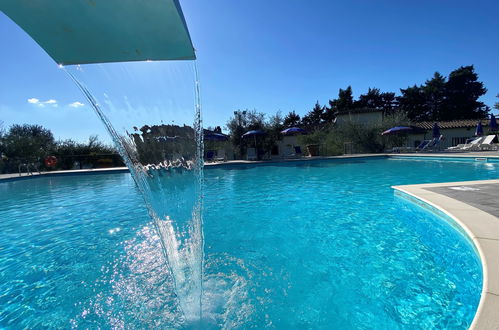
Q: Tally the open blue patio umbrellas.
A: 4